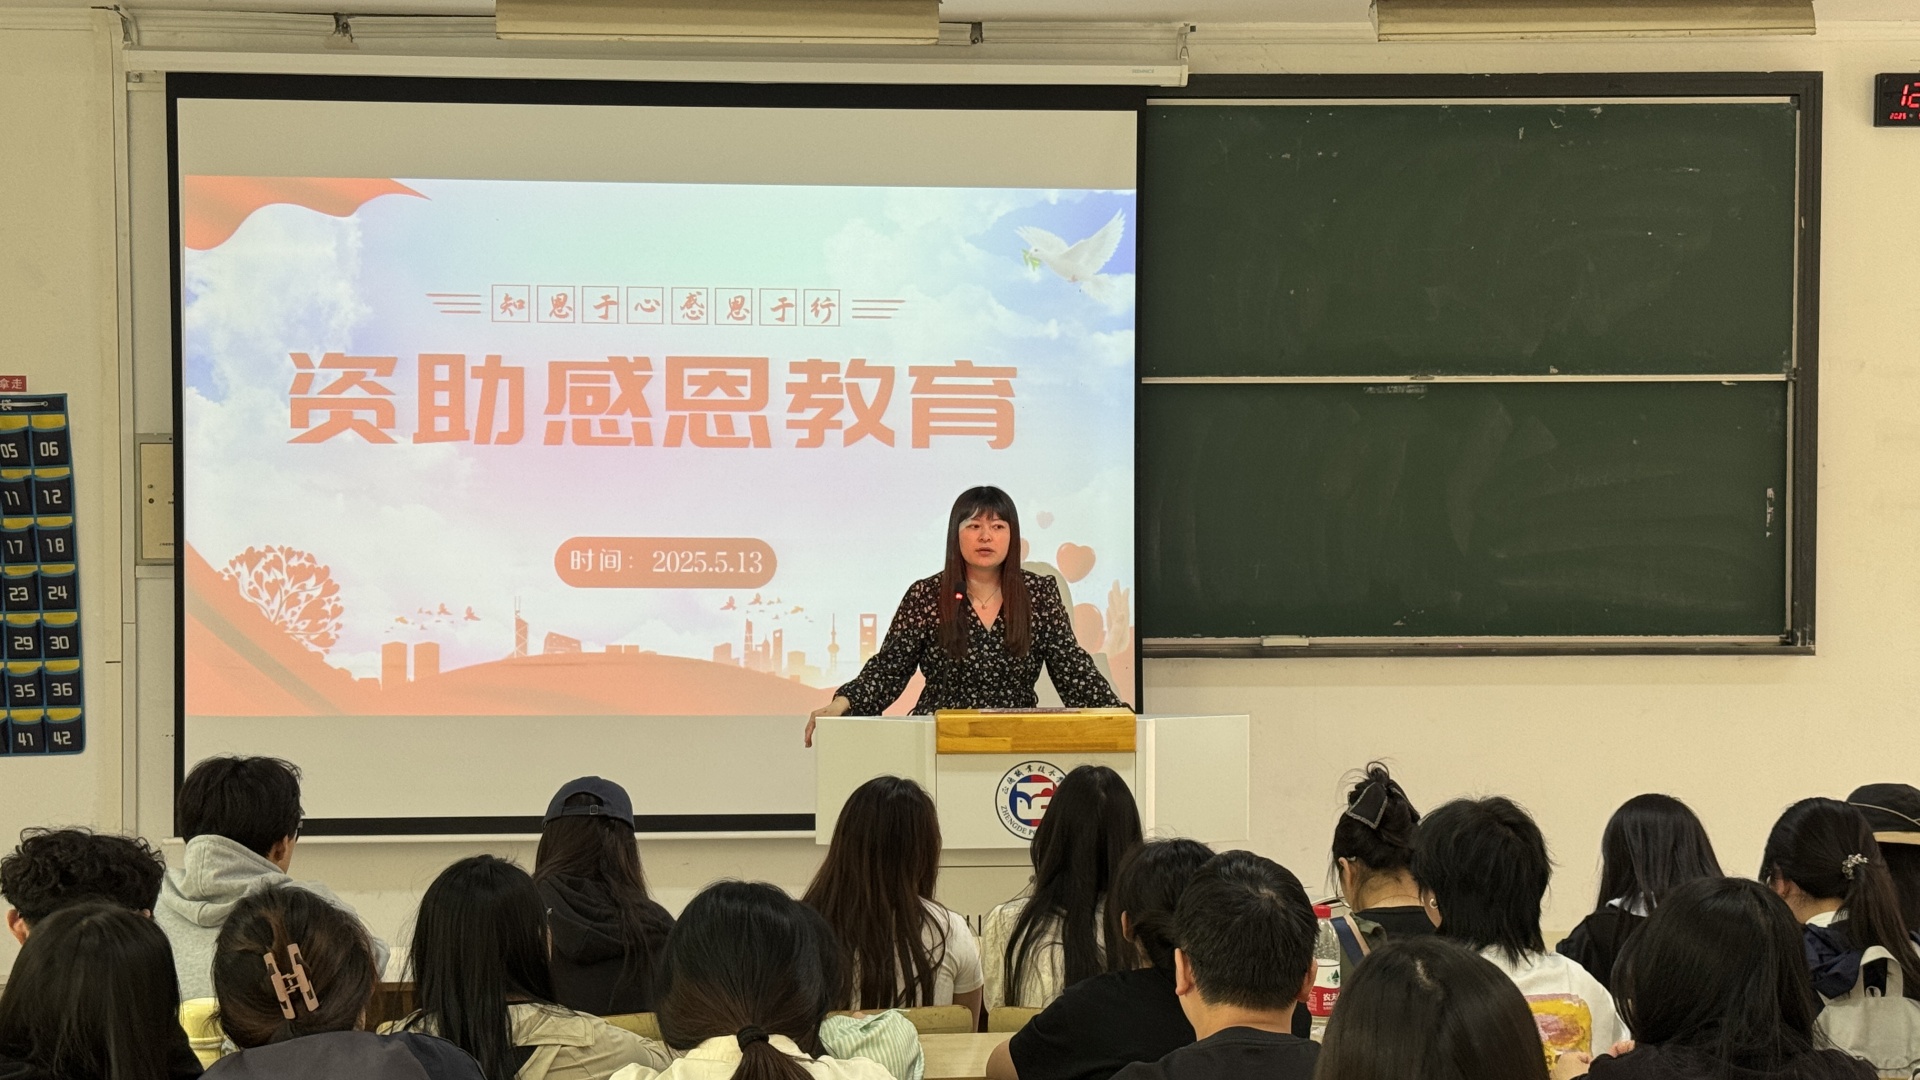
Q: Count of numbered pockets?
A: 14